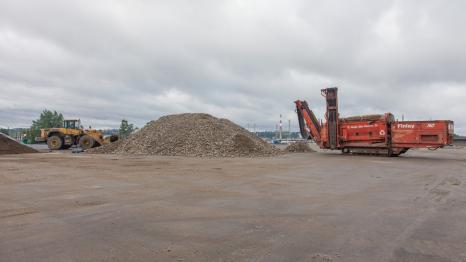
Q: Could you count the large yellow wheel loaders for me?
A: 1